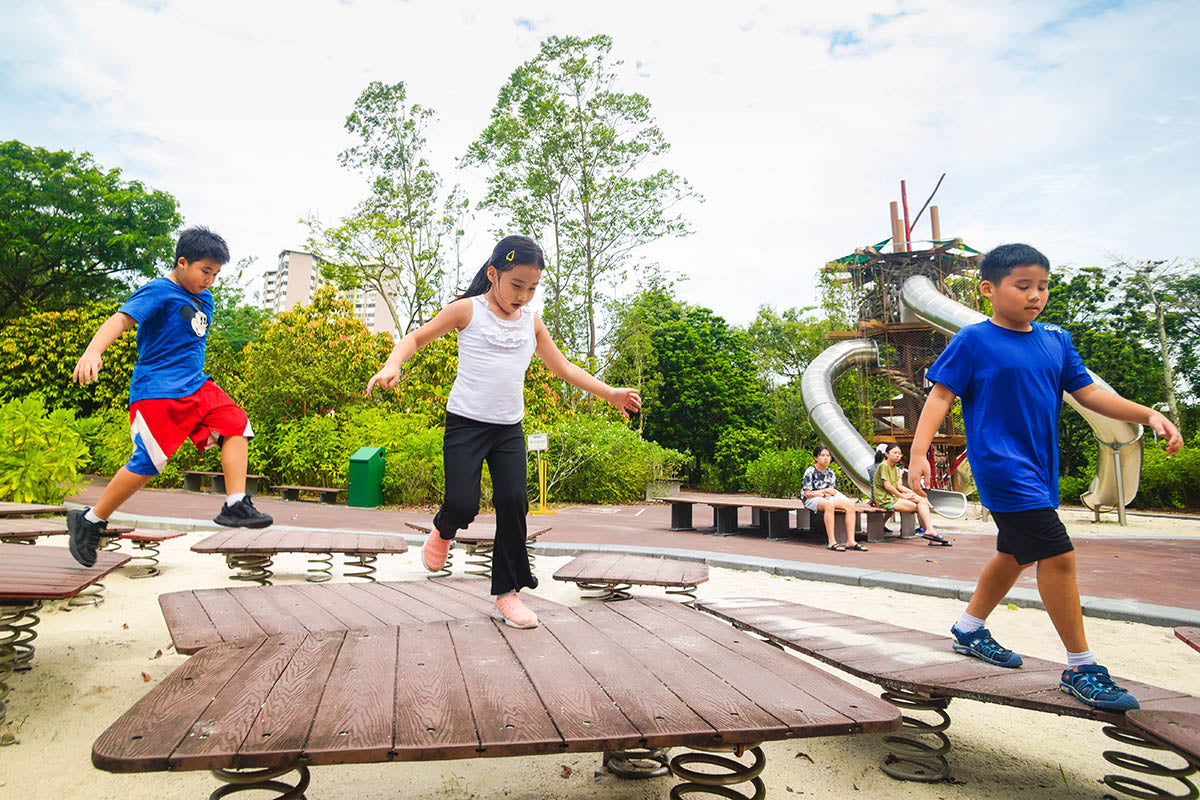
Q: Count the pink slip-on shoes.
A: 2